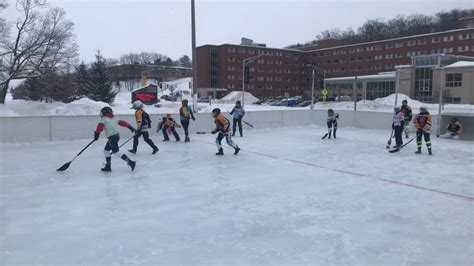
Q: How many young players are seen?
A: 11